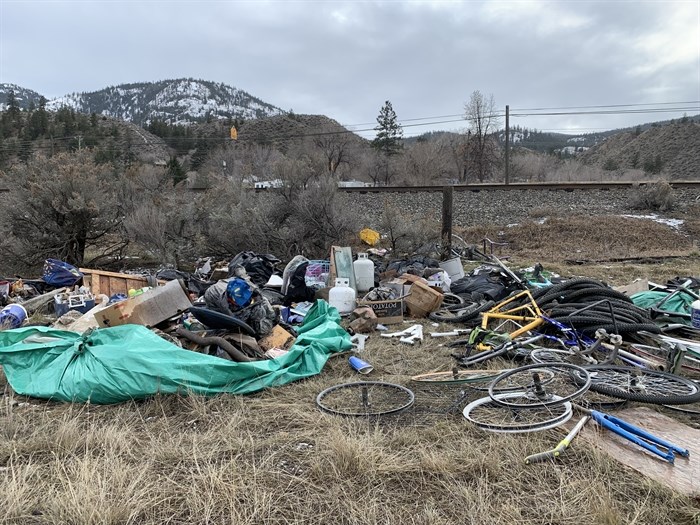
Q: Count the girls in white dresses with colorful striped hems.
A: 0